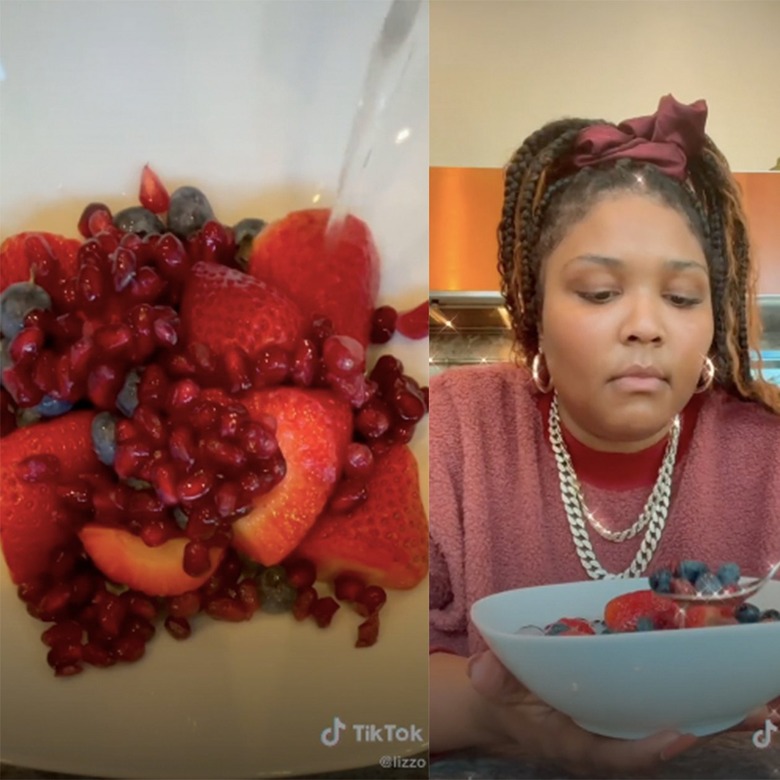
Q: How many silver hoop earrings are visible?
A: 2